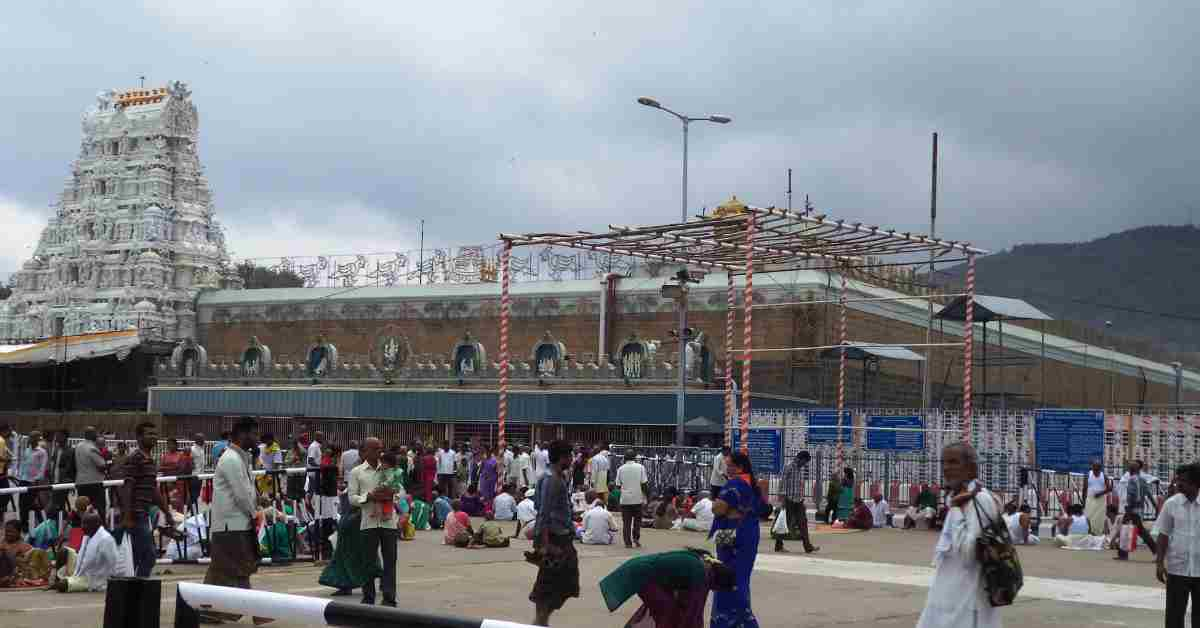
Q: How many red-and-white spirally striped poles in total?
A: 5